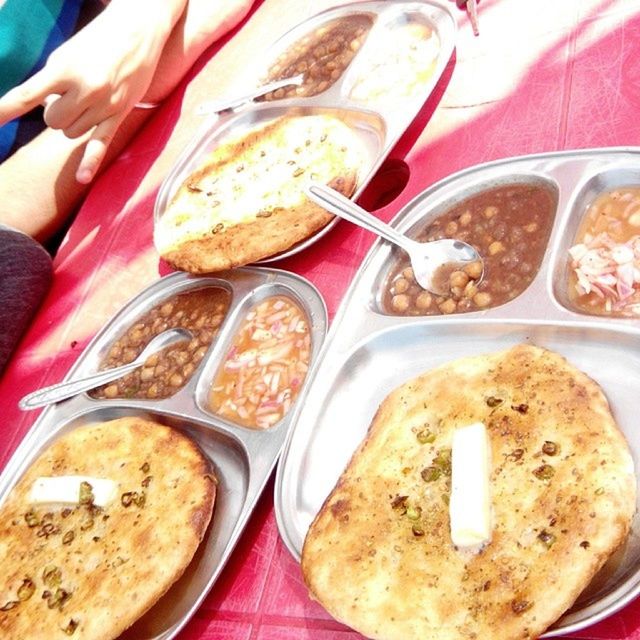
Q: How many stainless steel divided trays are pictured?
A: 3